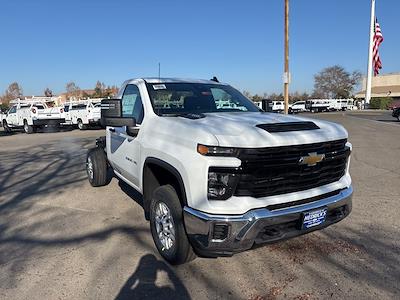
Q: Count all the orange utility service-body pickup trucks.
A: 0